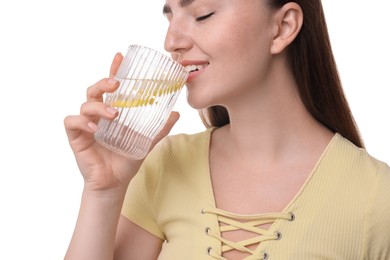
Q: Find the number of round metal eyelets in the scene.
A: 6